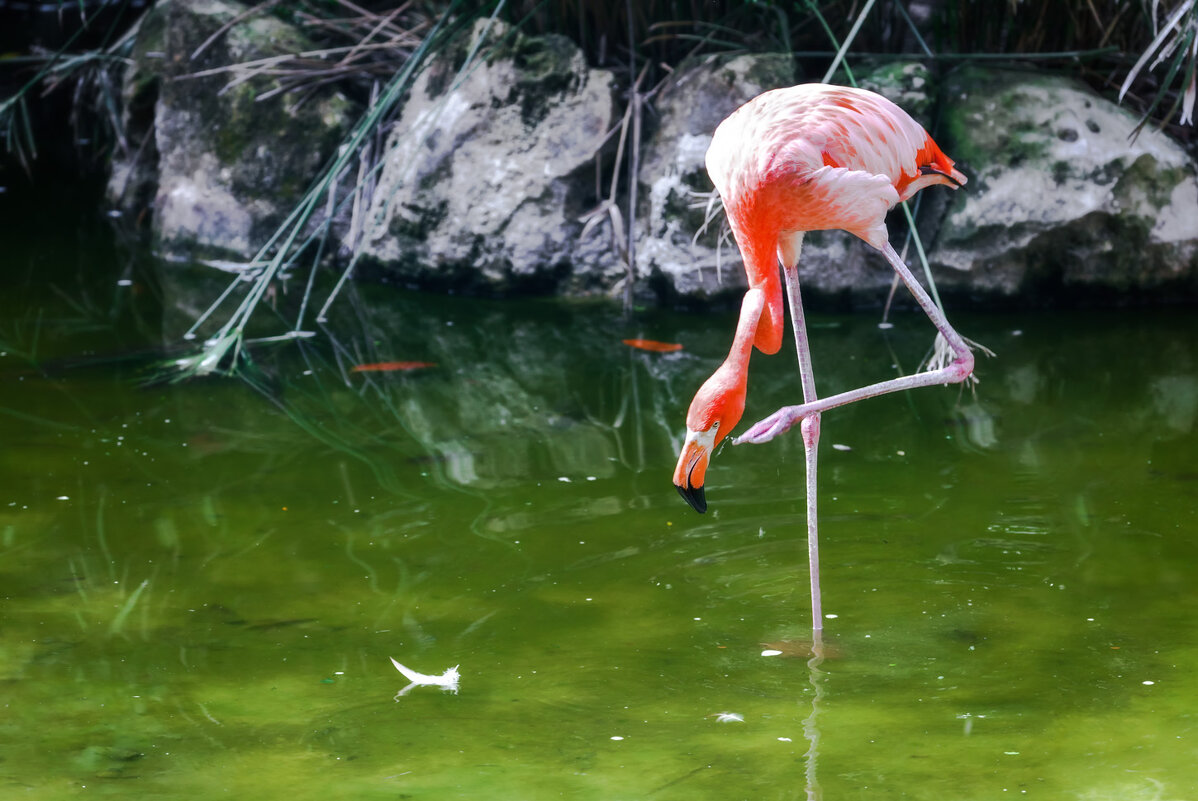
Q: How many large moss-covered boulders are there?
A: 4